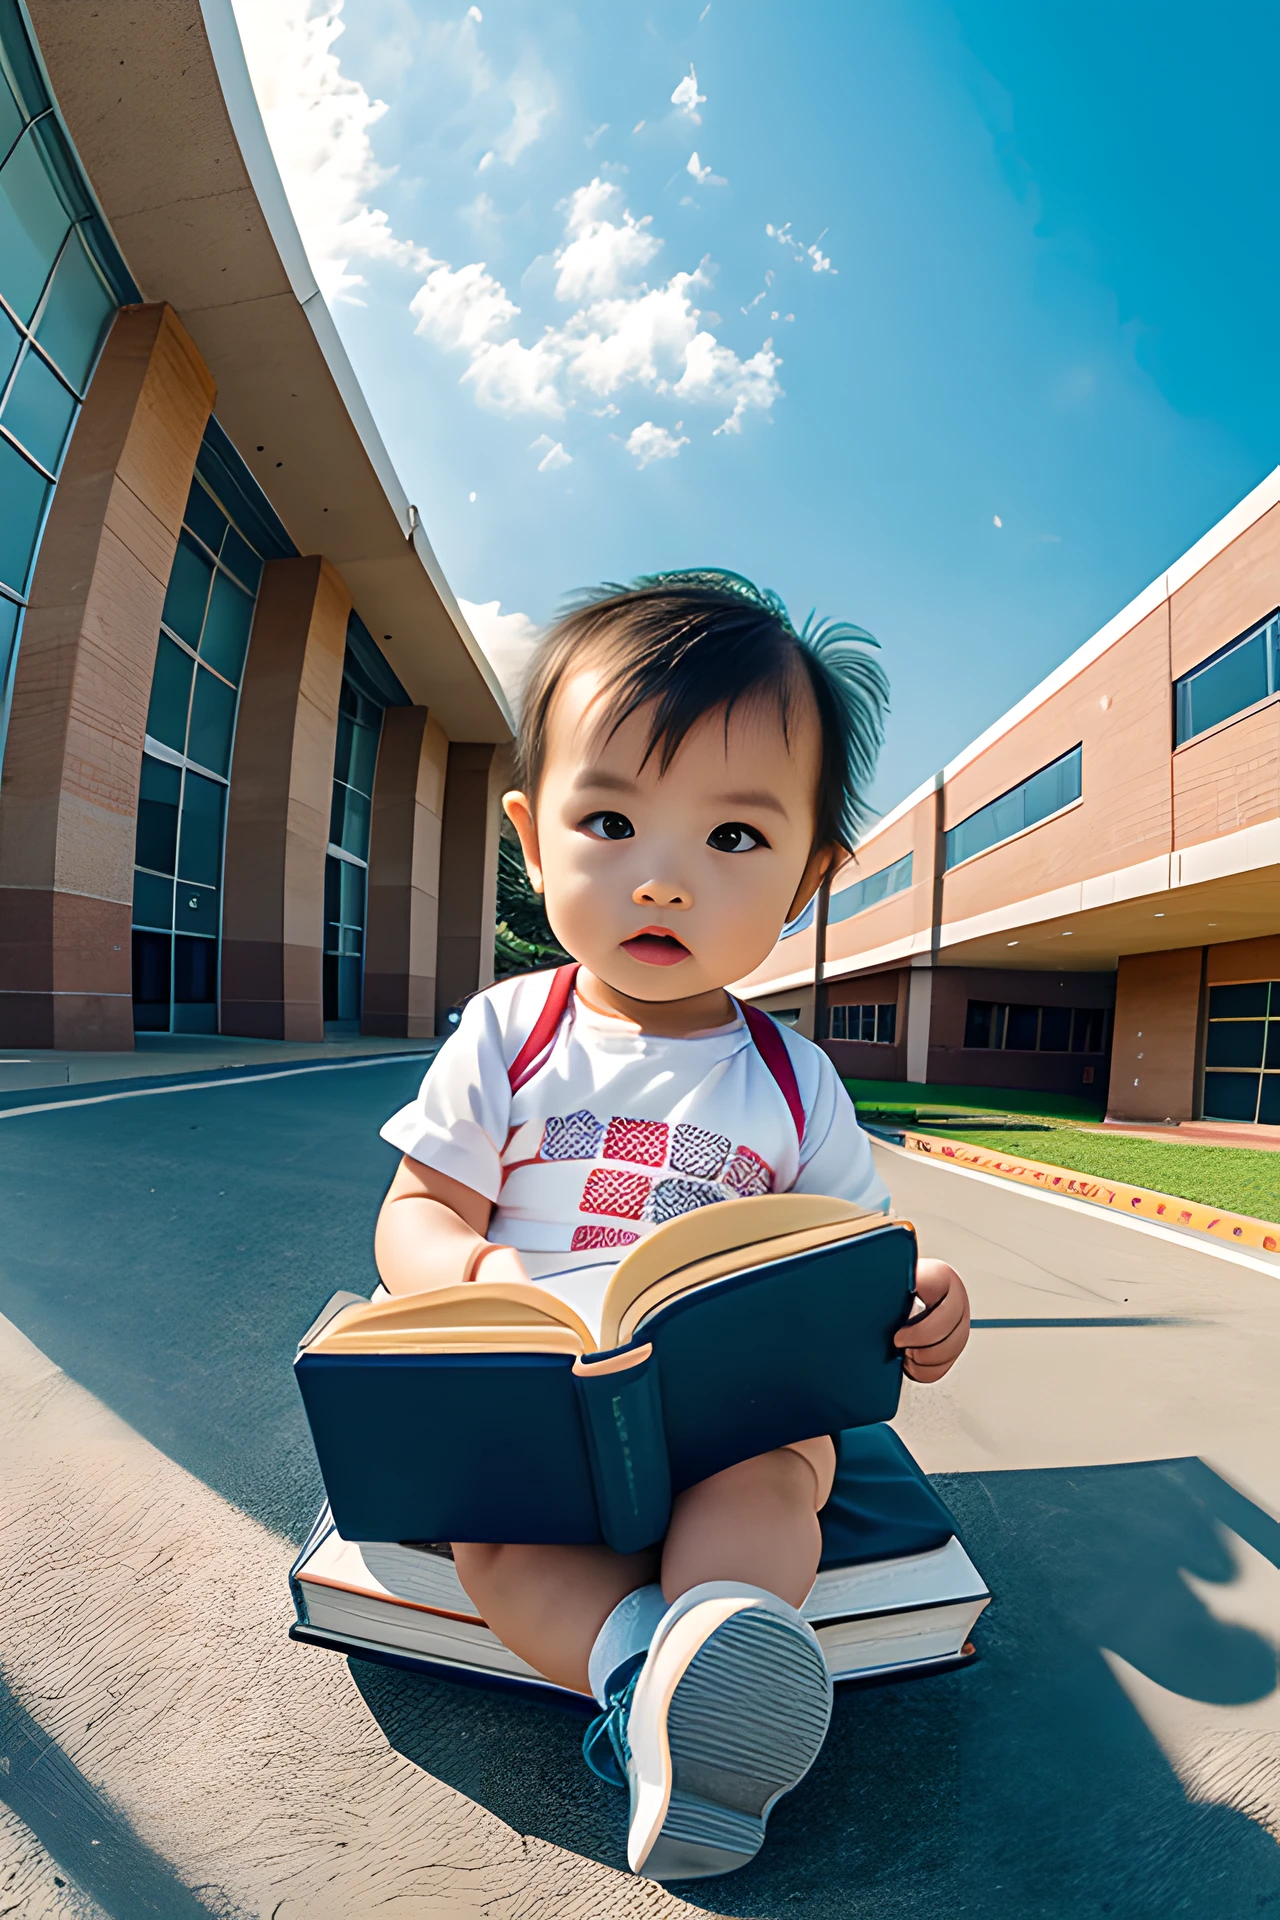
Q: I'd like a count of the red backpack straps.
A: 2